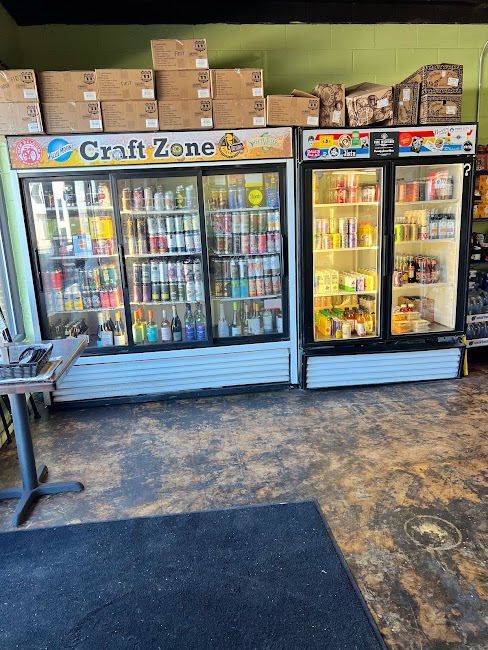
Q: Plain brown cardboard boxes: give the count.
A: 12